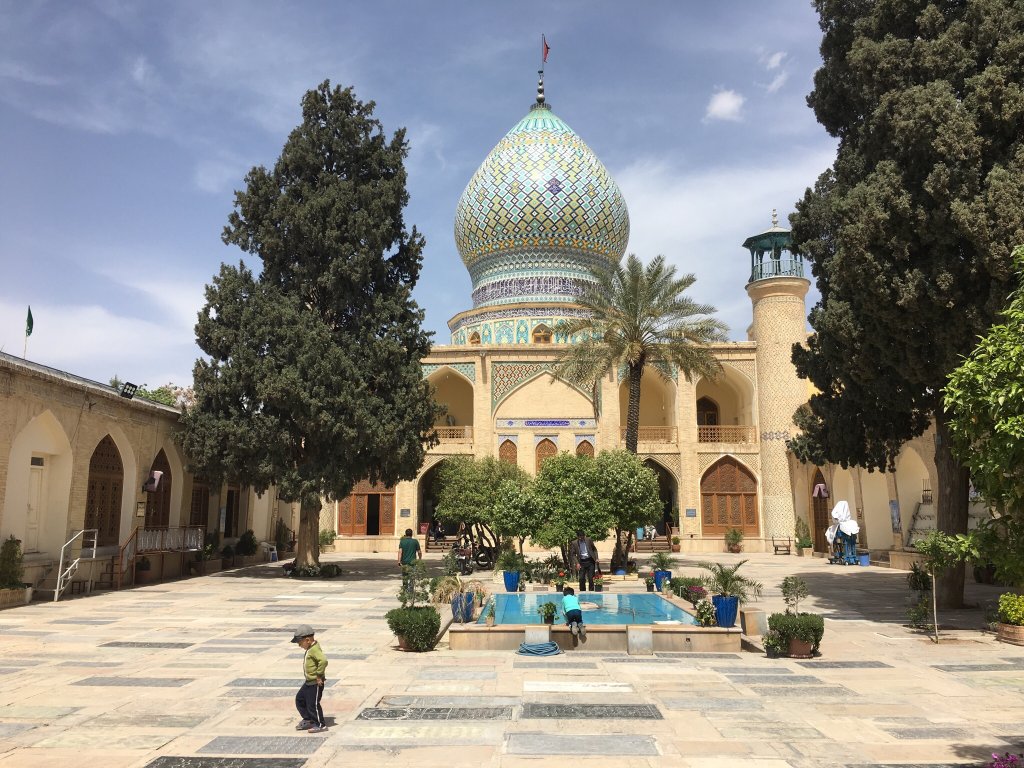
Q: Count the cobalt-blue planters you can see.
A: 4